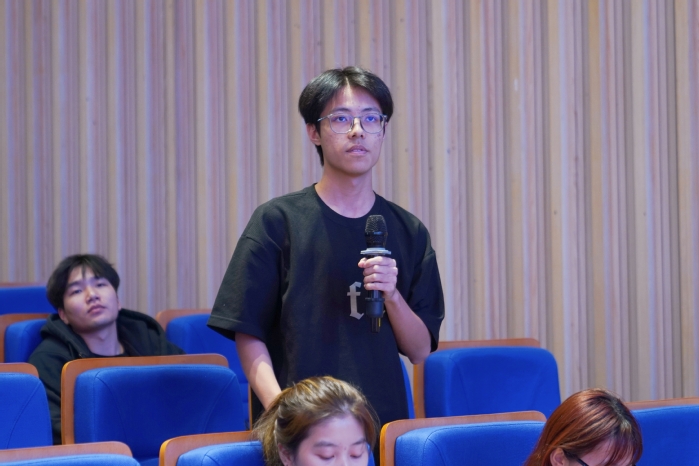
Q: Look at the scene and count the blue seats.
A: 11